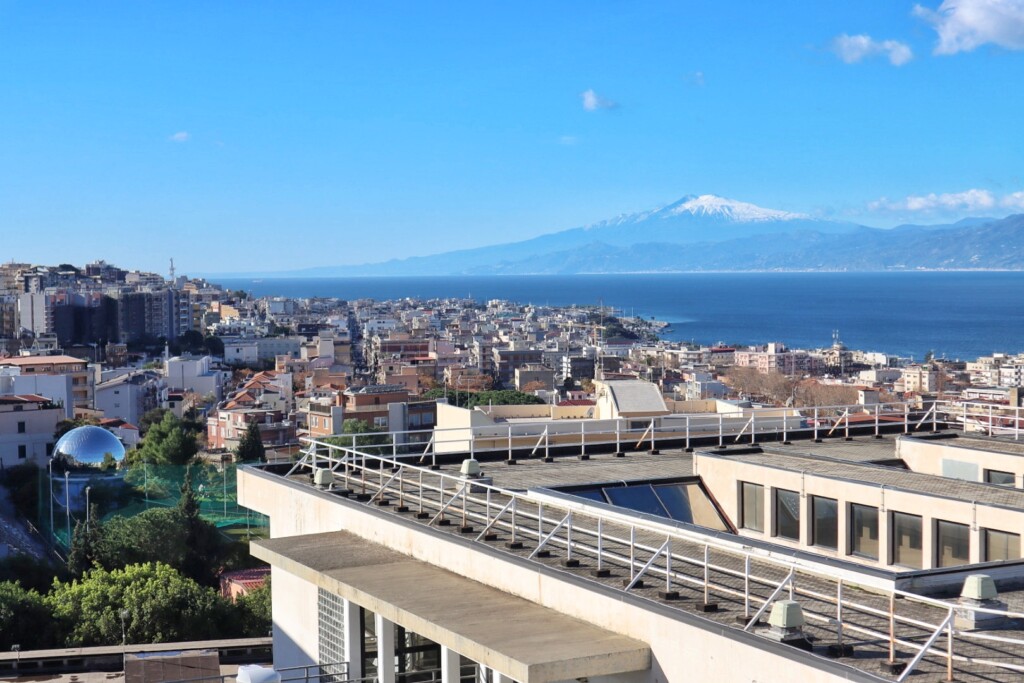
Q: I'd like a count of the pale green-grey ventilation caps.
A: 4